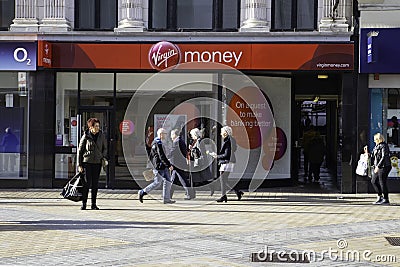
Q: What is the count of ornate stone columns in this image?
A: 5